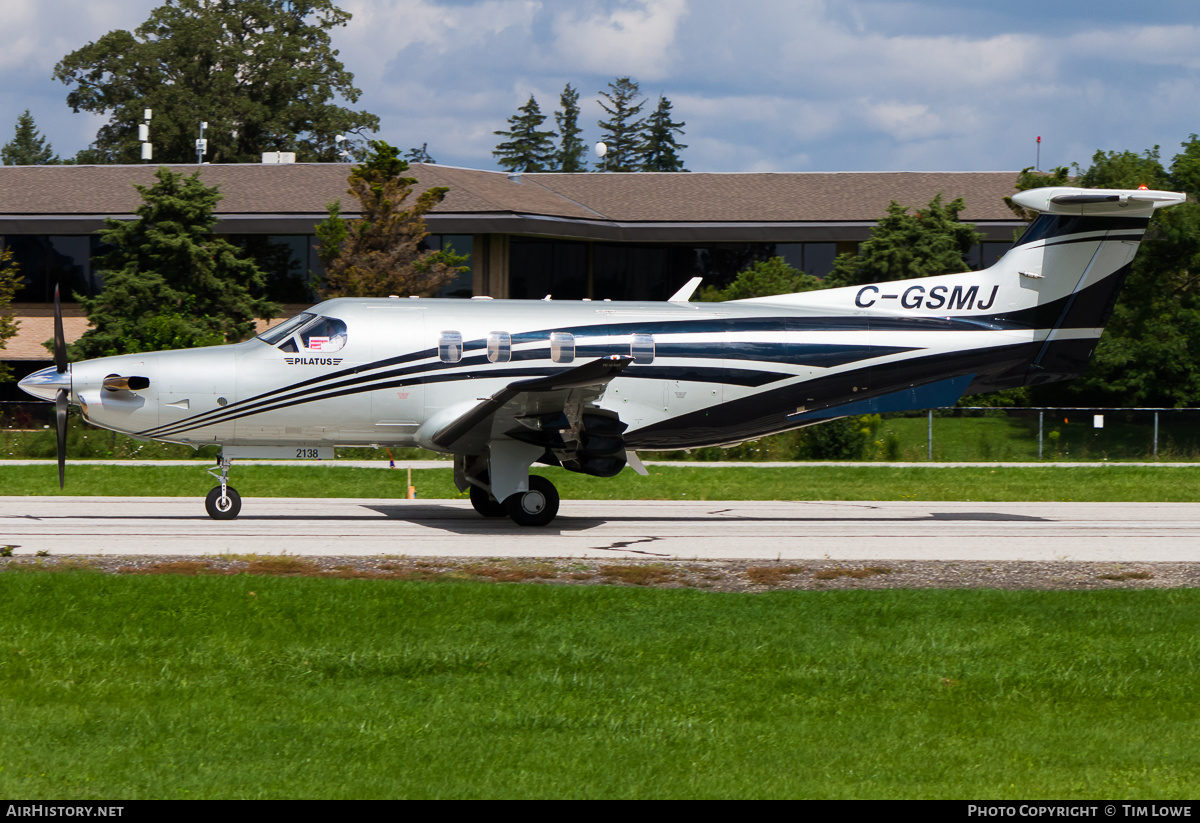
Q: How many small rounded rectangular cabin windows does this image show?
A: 4